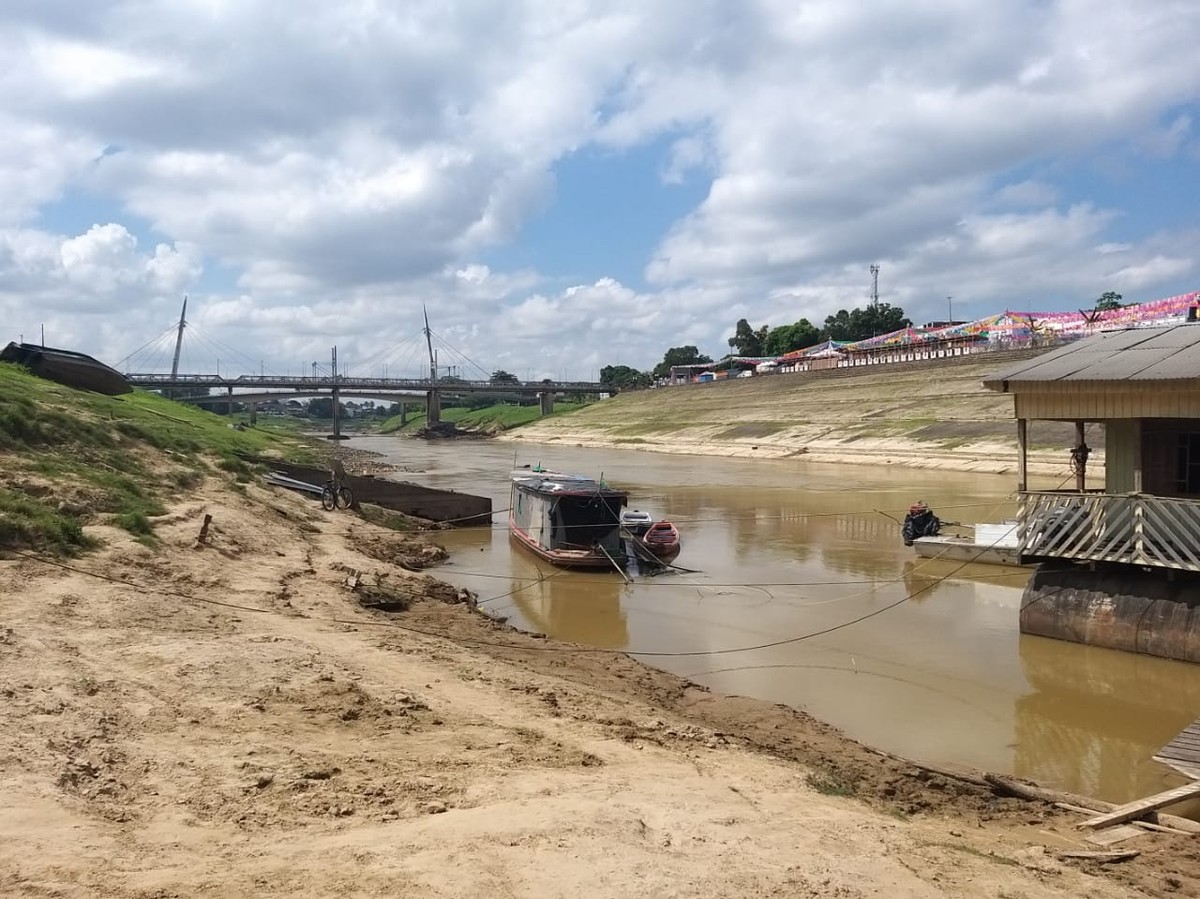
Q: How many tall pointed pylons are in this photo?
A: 2